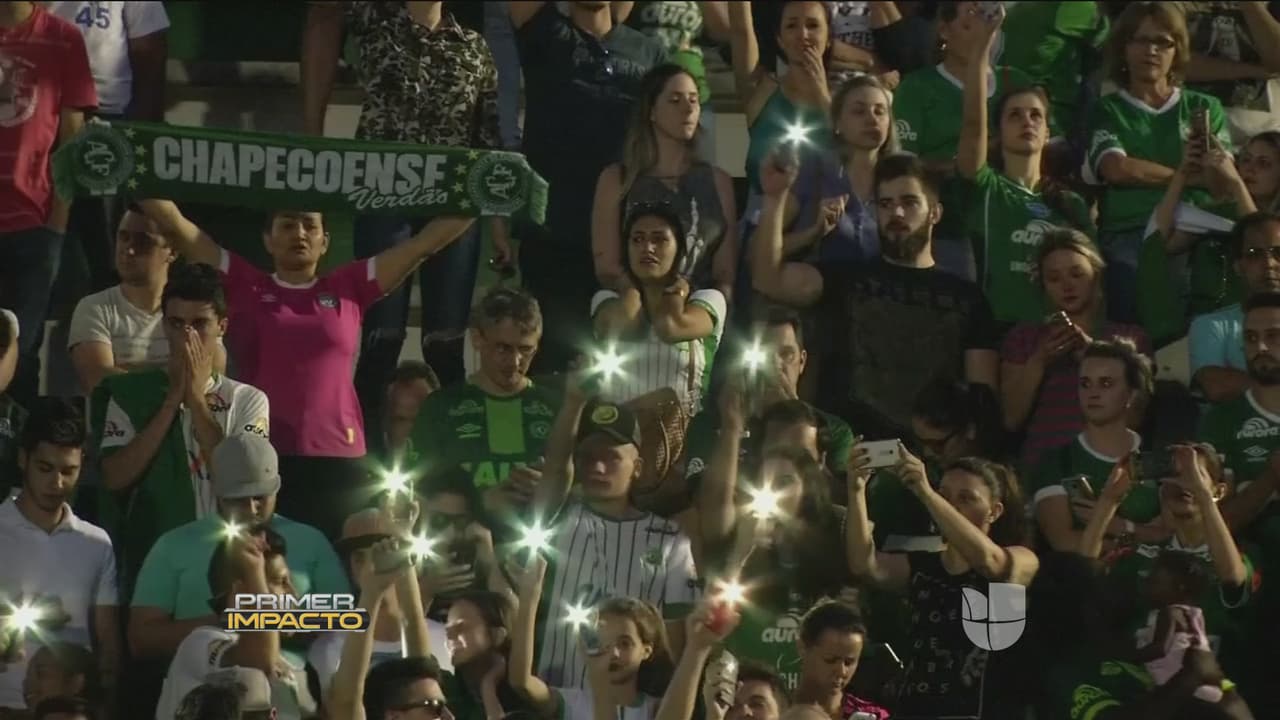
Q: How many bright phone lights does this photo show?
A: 11